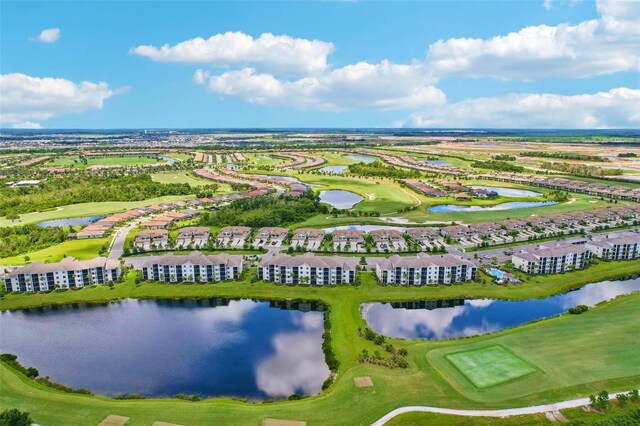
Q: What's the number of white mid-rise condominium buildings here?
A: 6